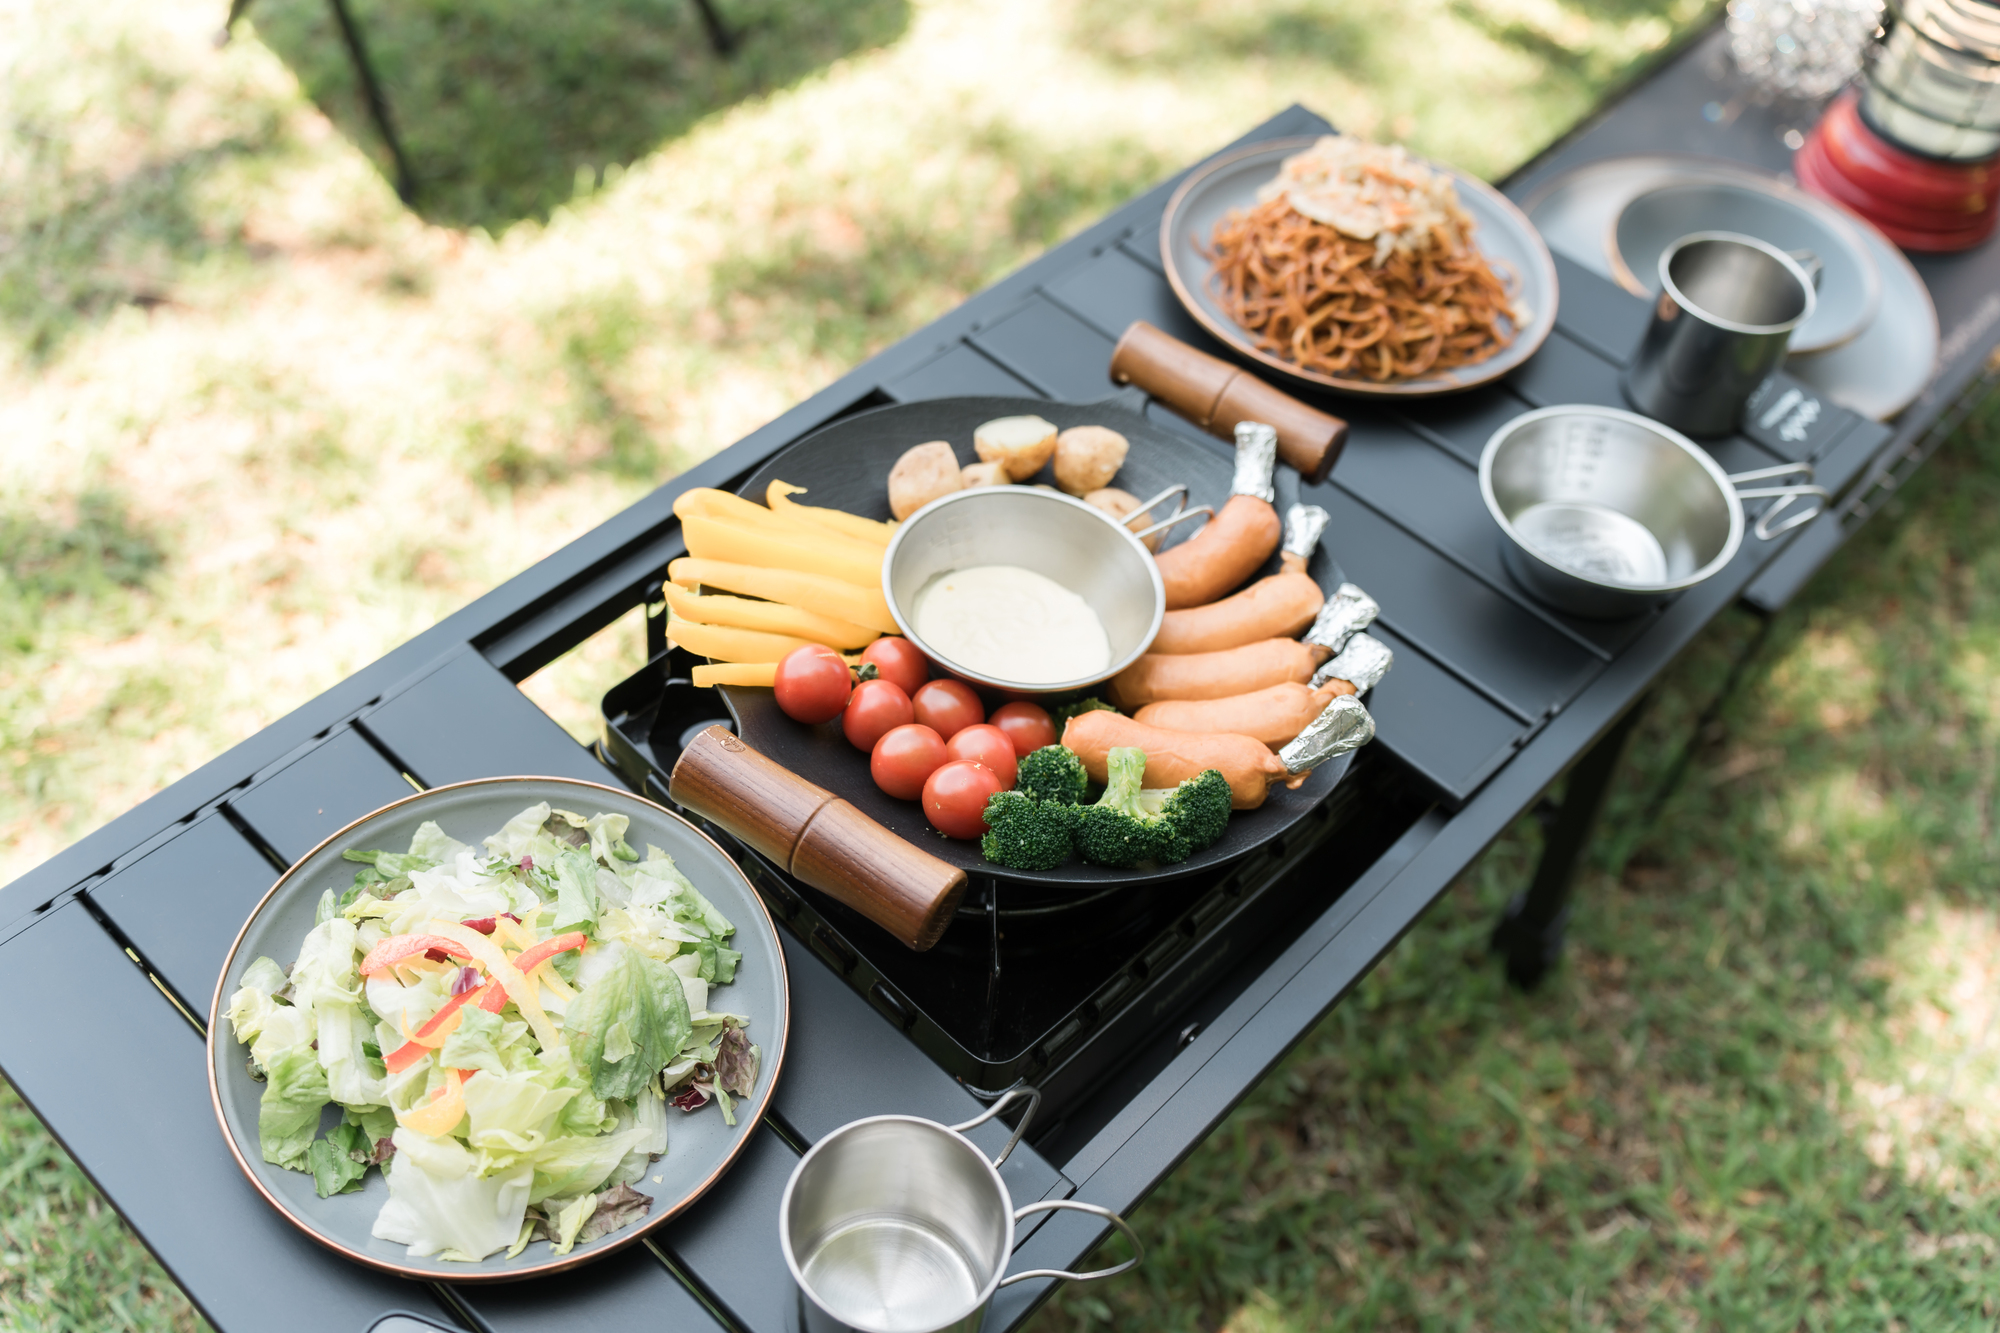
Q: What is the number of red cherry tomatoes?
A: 8